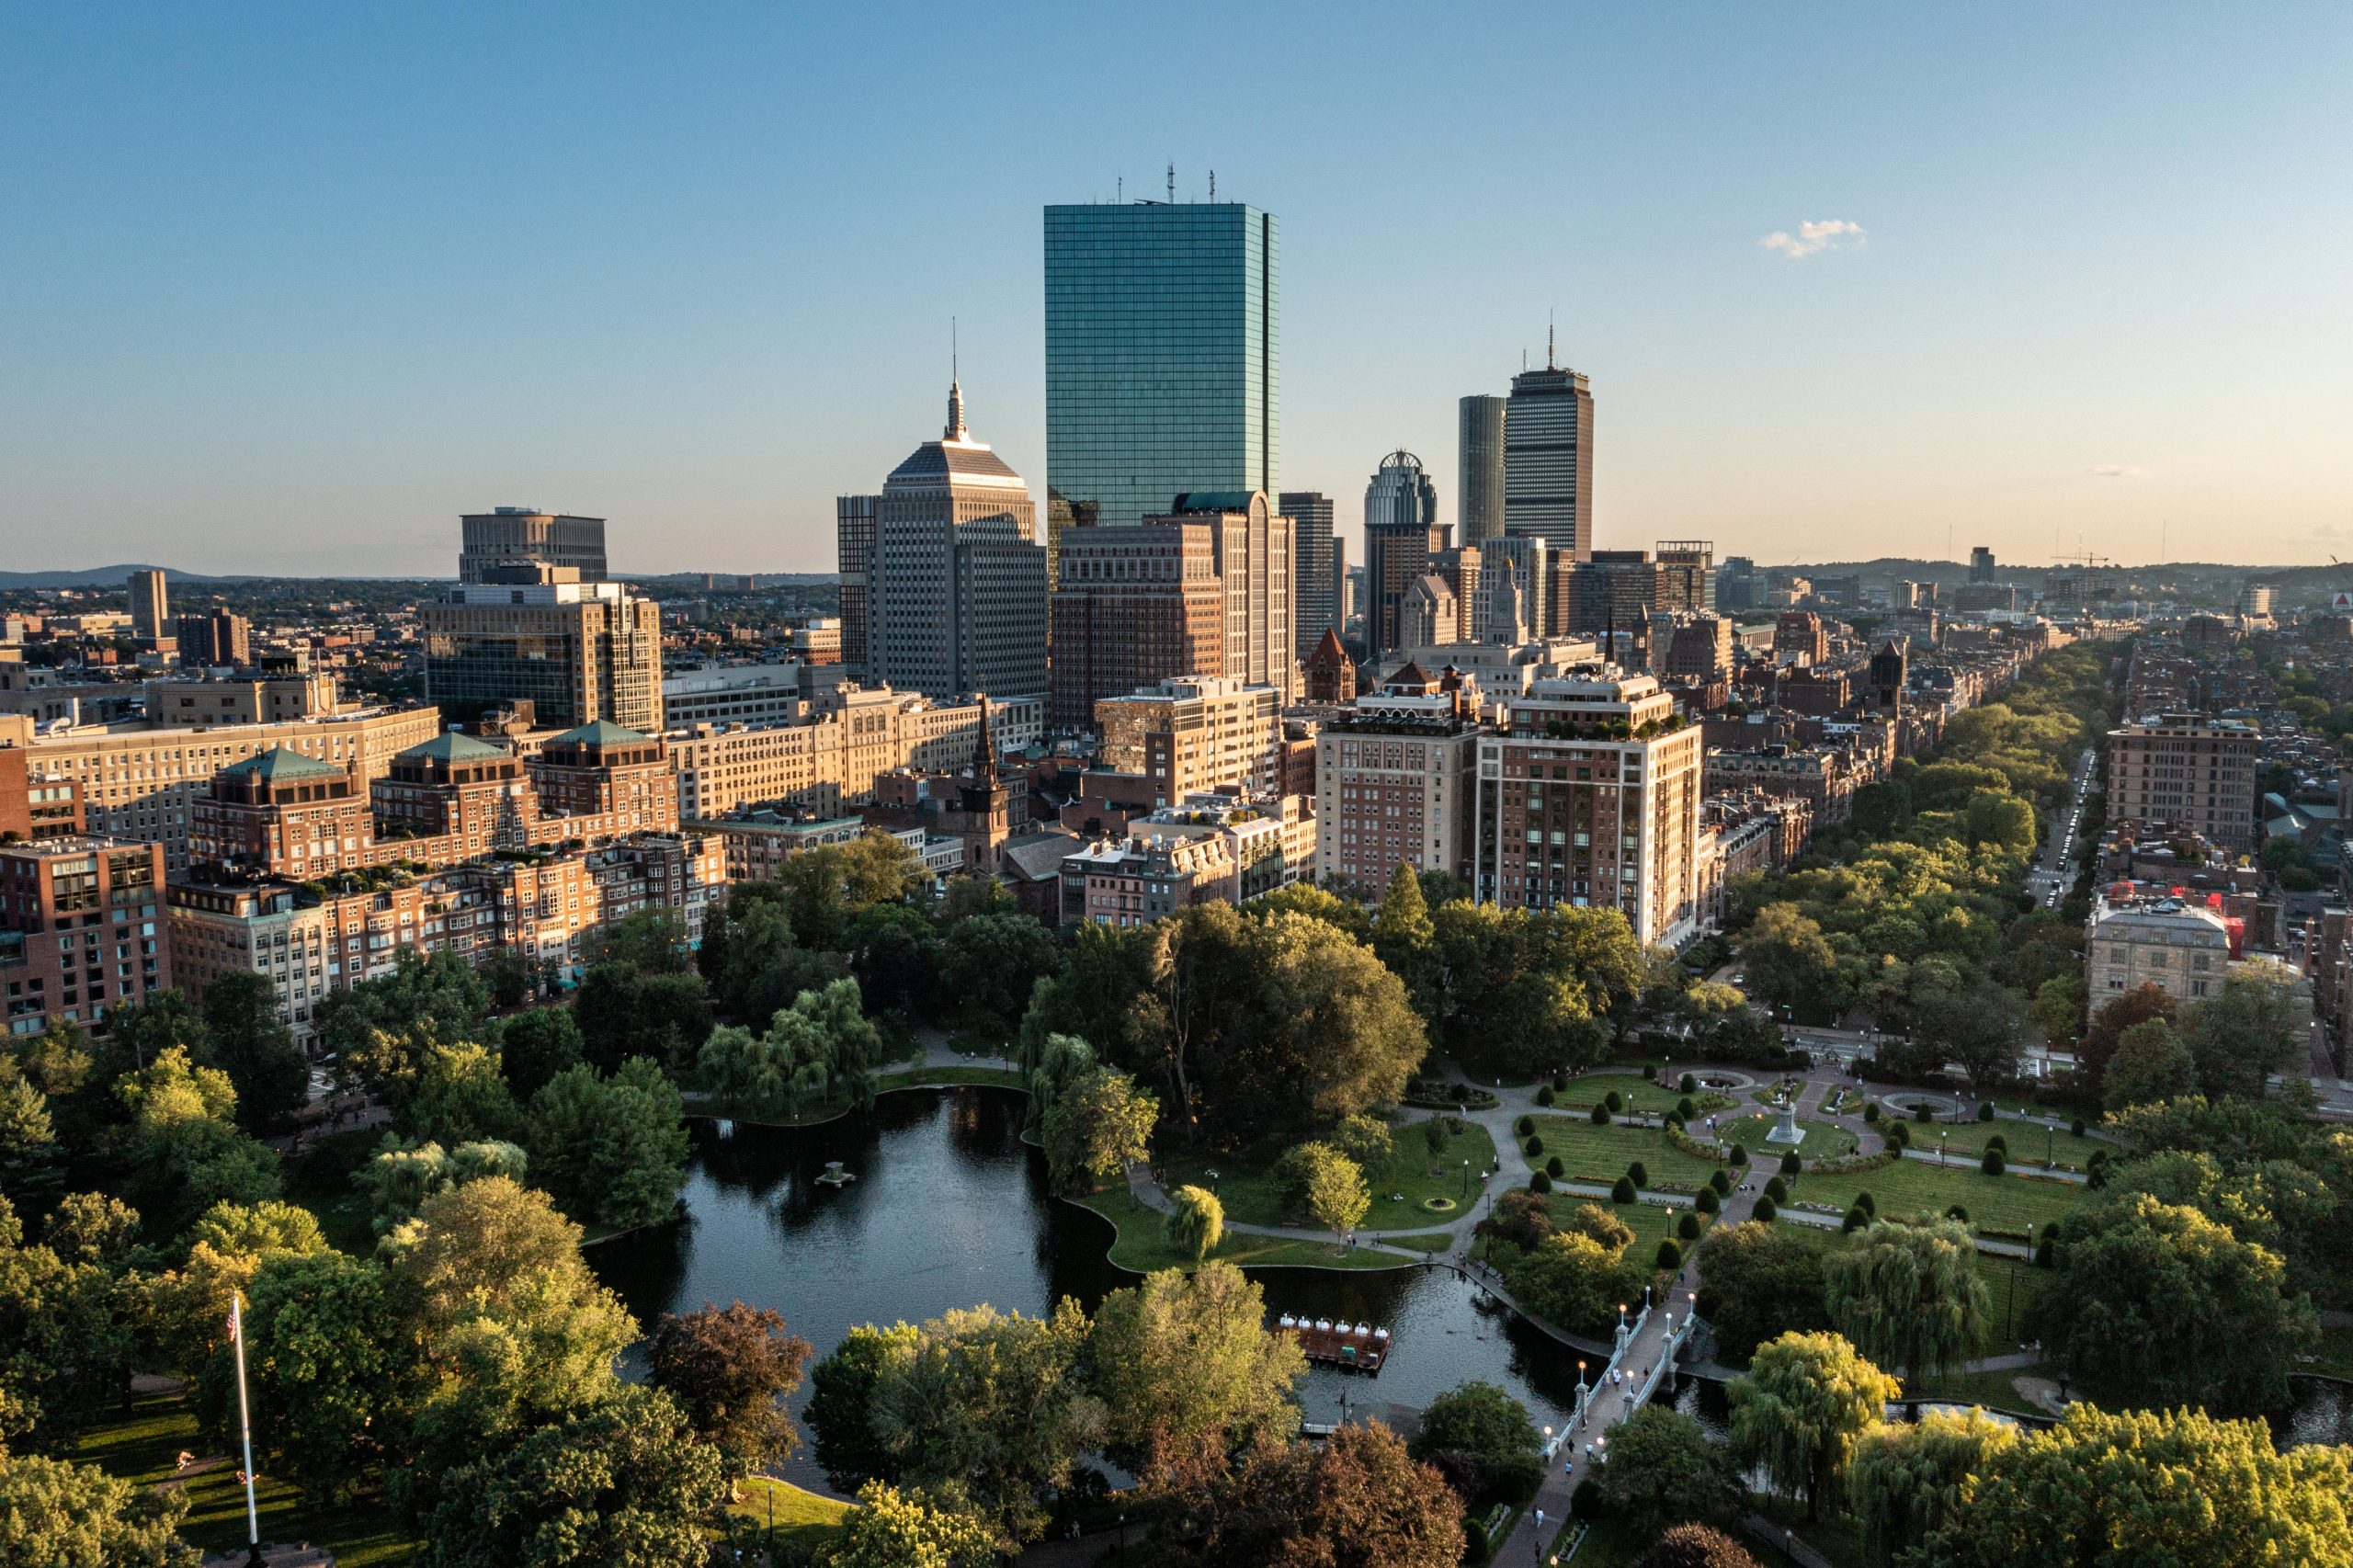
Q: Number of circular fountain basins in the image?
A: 2